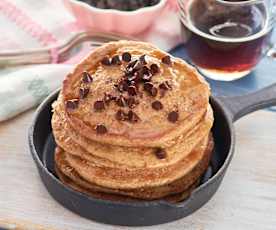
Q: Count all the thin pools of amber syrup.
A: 0